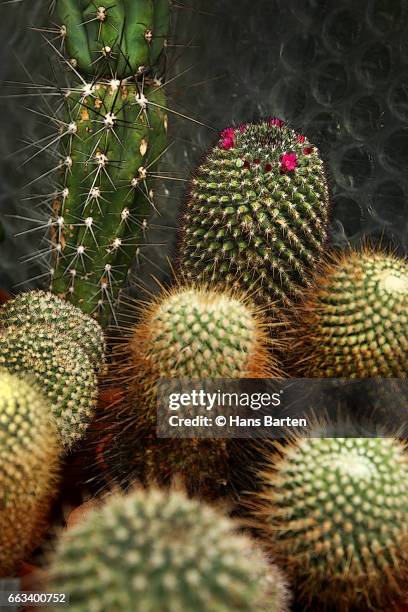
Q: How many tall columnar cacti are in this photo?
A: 1